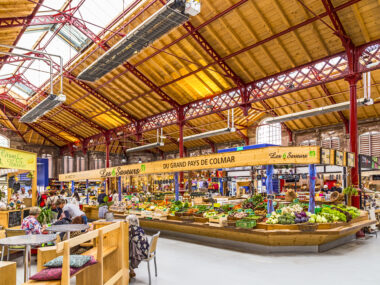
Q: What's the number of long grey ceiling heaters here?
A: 5